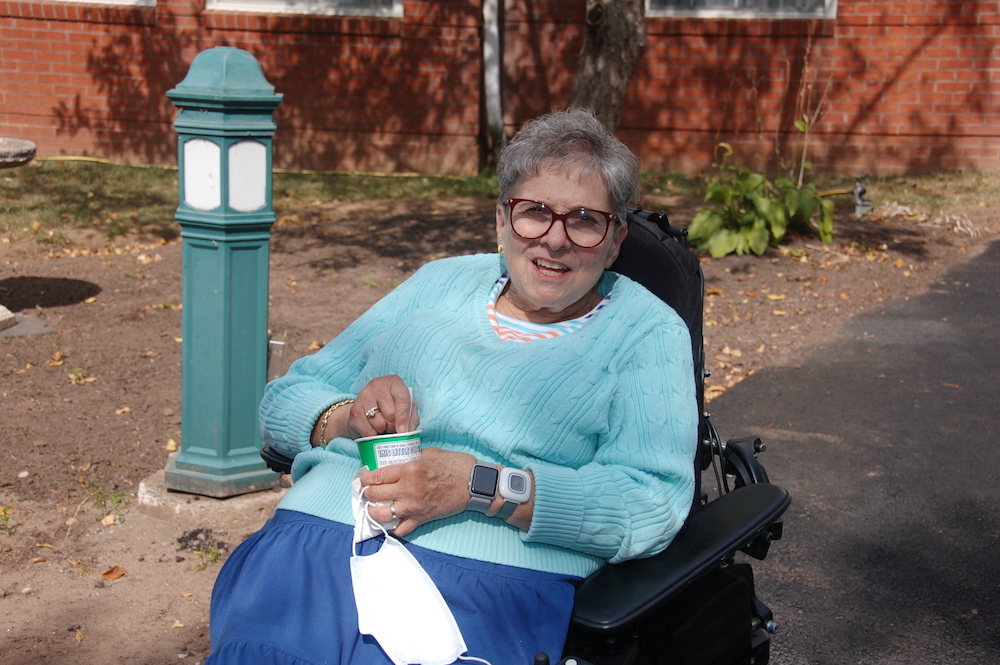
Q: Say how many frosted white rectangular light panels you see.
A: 2